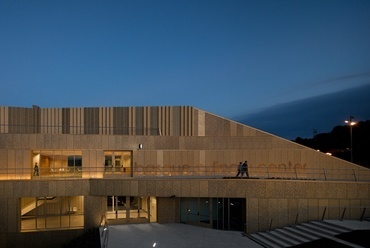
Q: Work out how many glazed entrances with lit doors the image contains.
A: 2